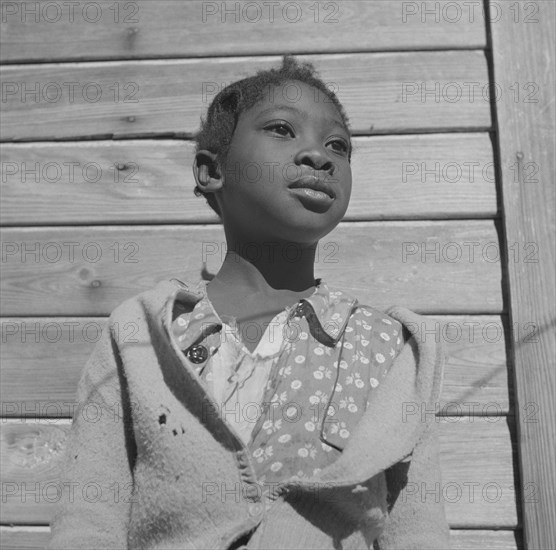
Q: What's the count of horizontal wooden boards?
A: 7